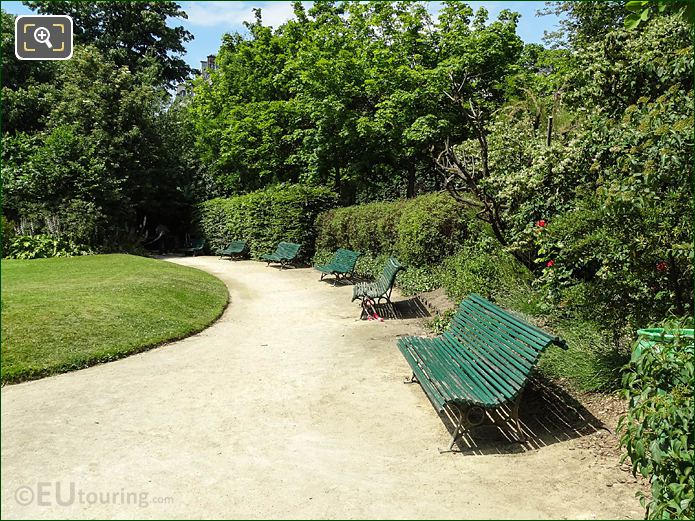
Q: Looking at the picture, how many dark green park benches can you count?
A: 6